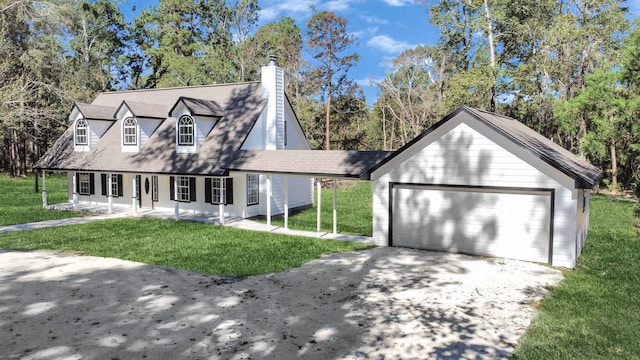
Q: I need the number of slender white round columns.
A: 10